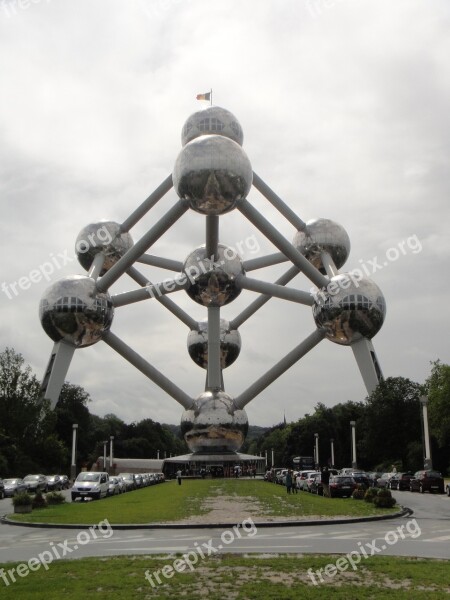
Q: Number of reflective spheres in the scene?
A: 9